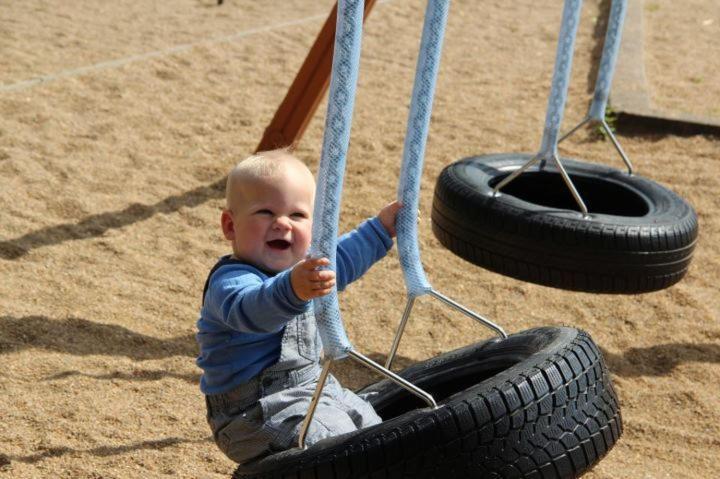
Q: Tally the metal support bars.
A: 8